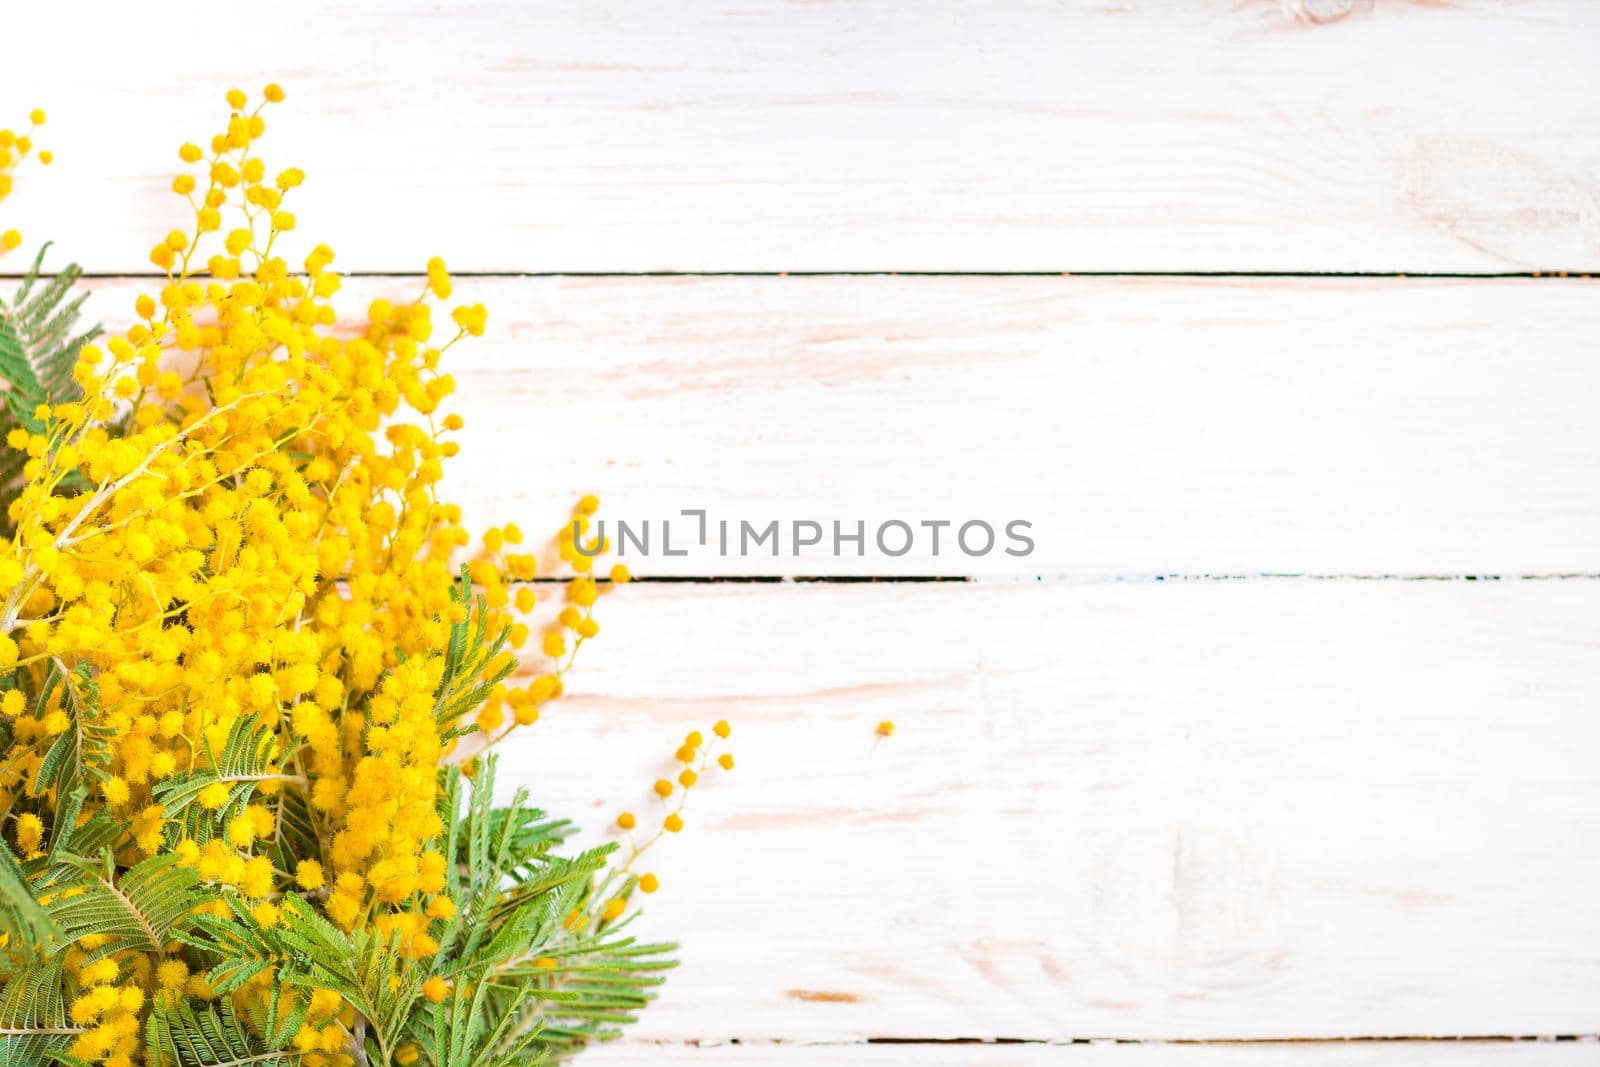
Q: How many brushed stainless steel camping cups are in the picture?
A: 0